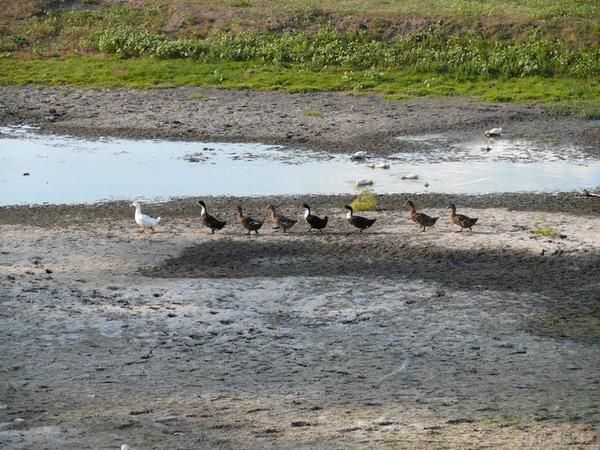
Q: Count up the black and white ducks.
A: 3